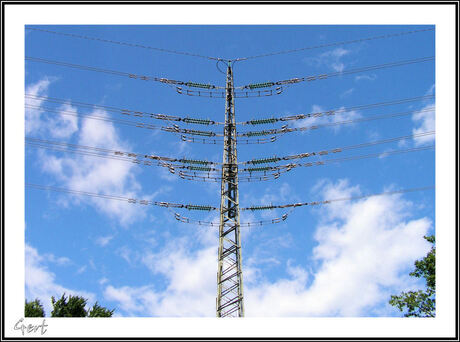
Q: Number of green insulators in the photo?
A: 12